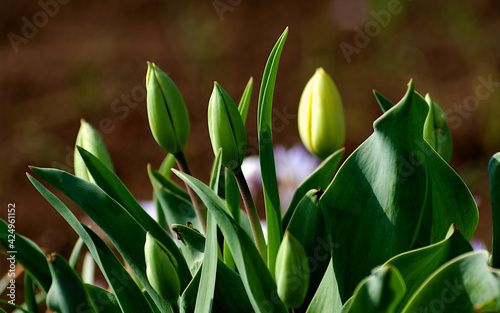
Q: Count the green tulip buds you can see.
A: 6